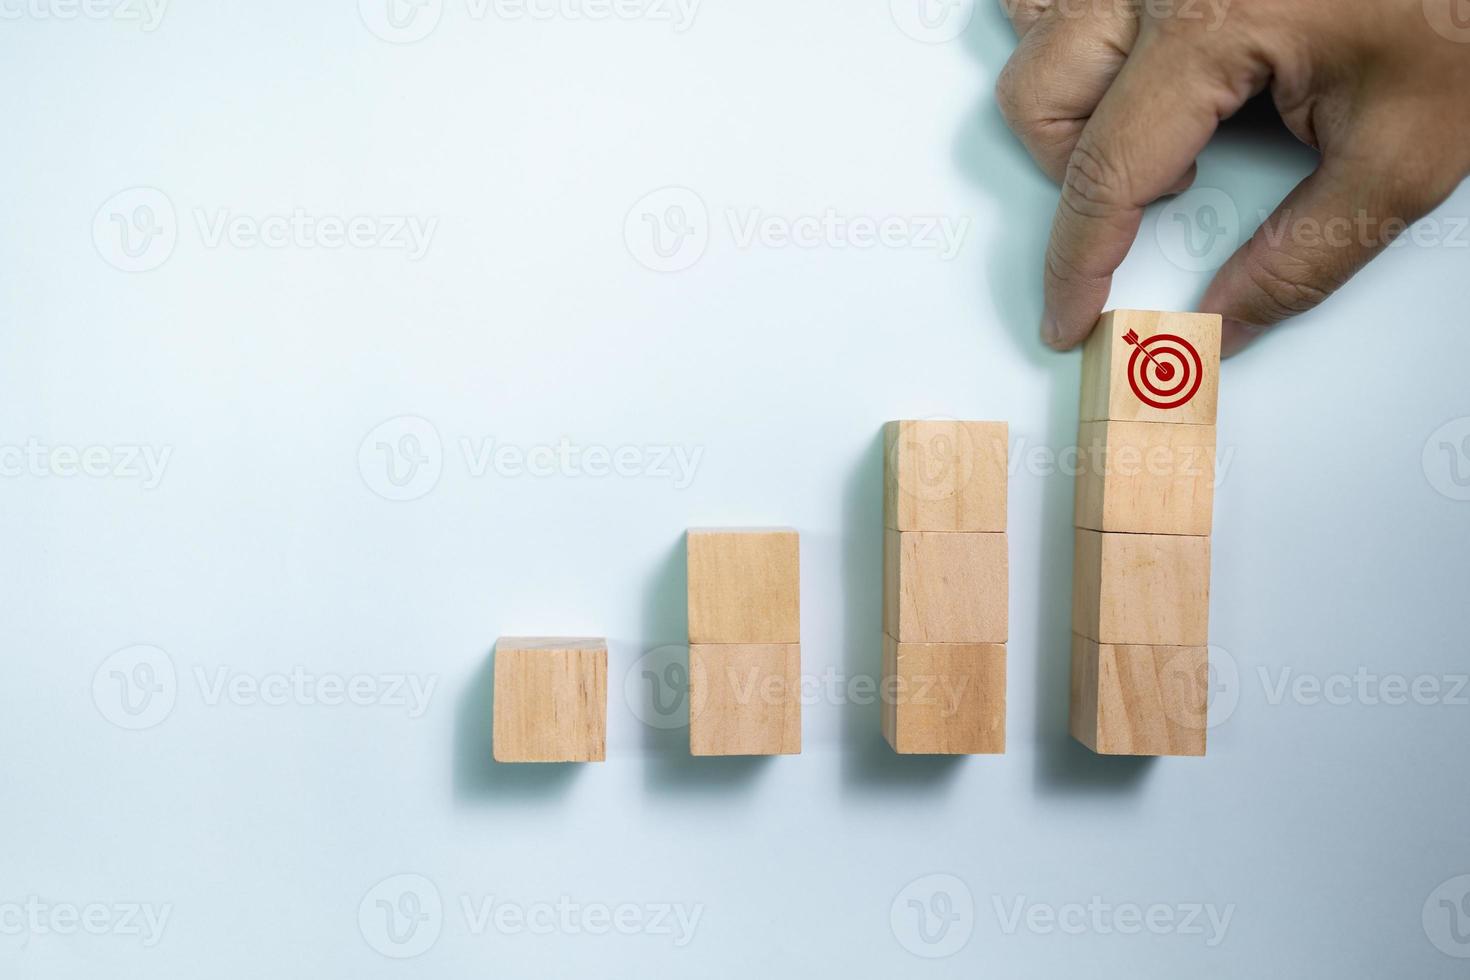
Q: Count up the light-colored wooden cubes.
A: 10